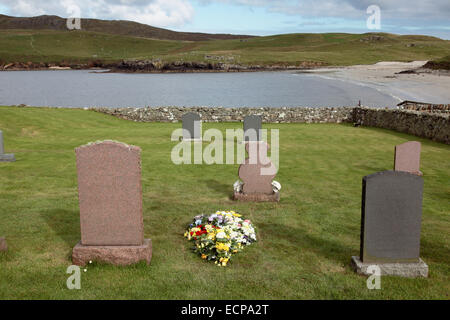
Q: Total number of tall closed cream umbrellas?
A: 0